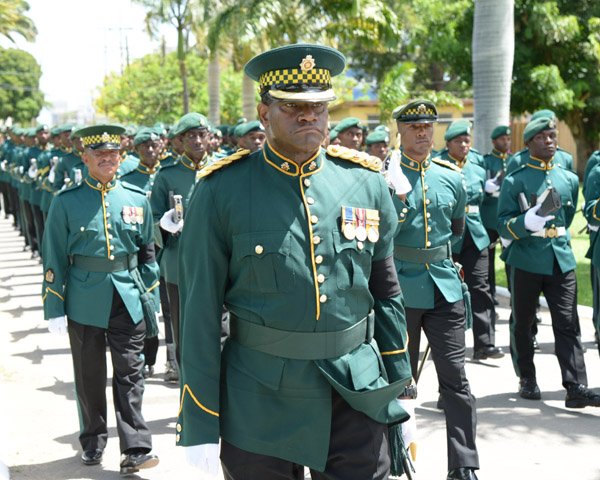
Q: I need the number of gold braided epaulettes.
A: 3